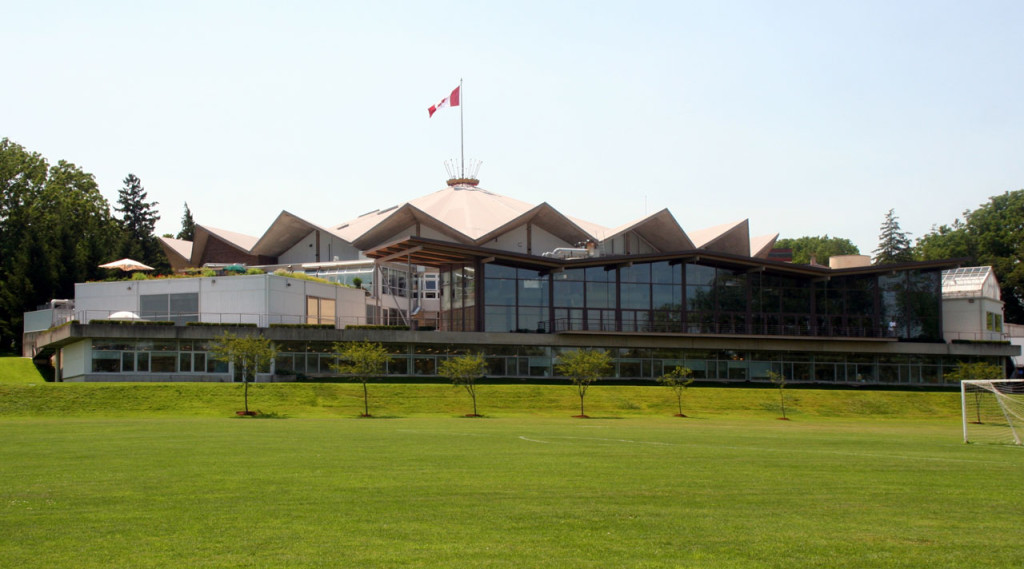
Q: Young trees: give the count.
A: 7